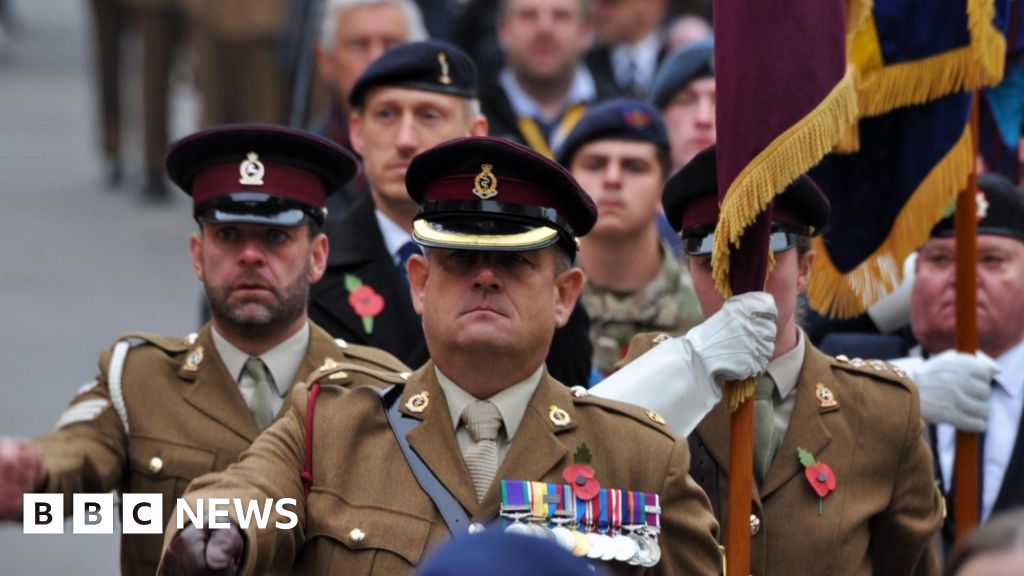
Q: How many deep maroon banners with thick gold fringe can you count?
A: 1